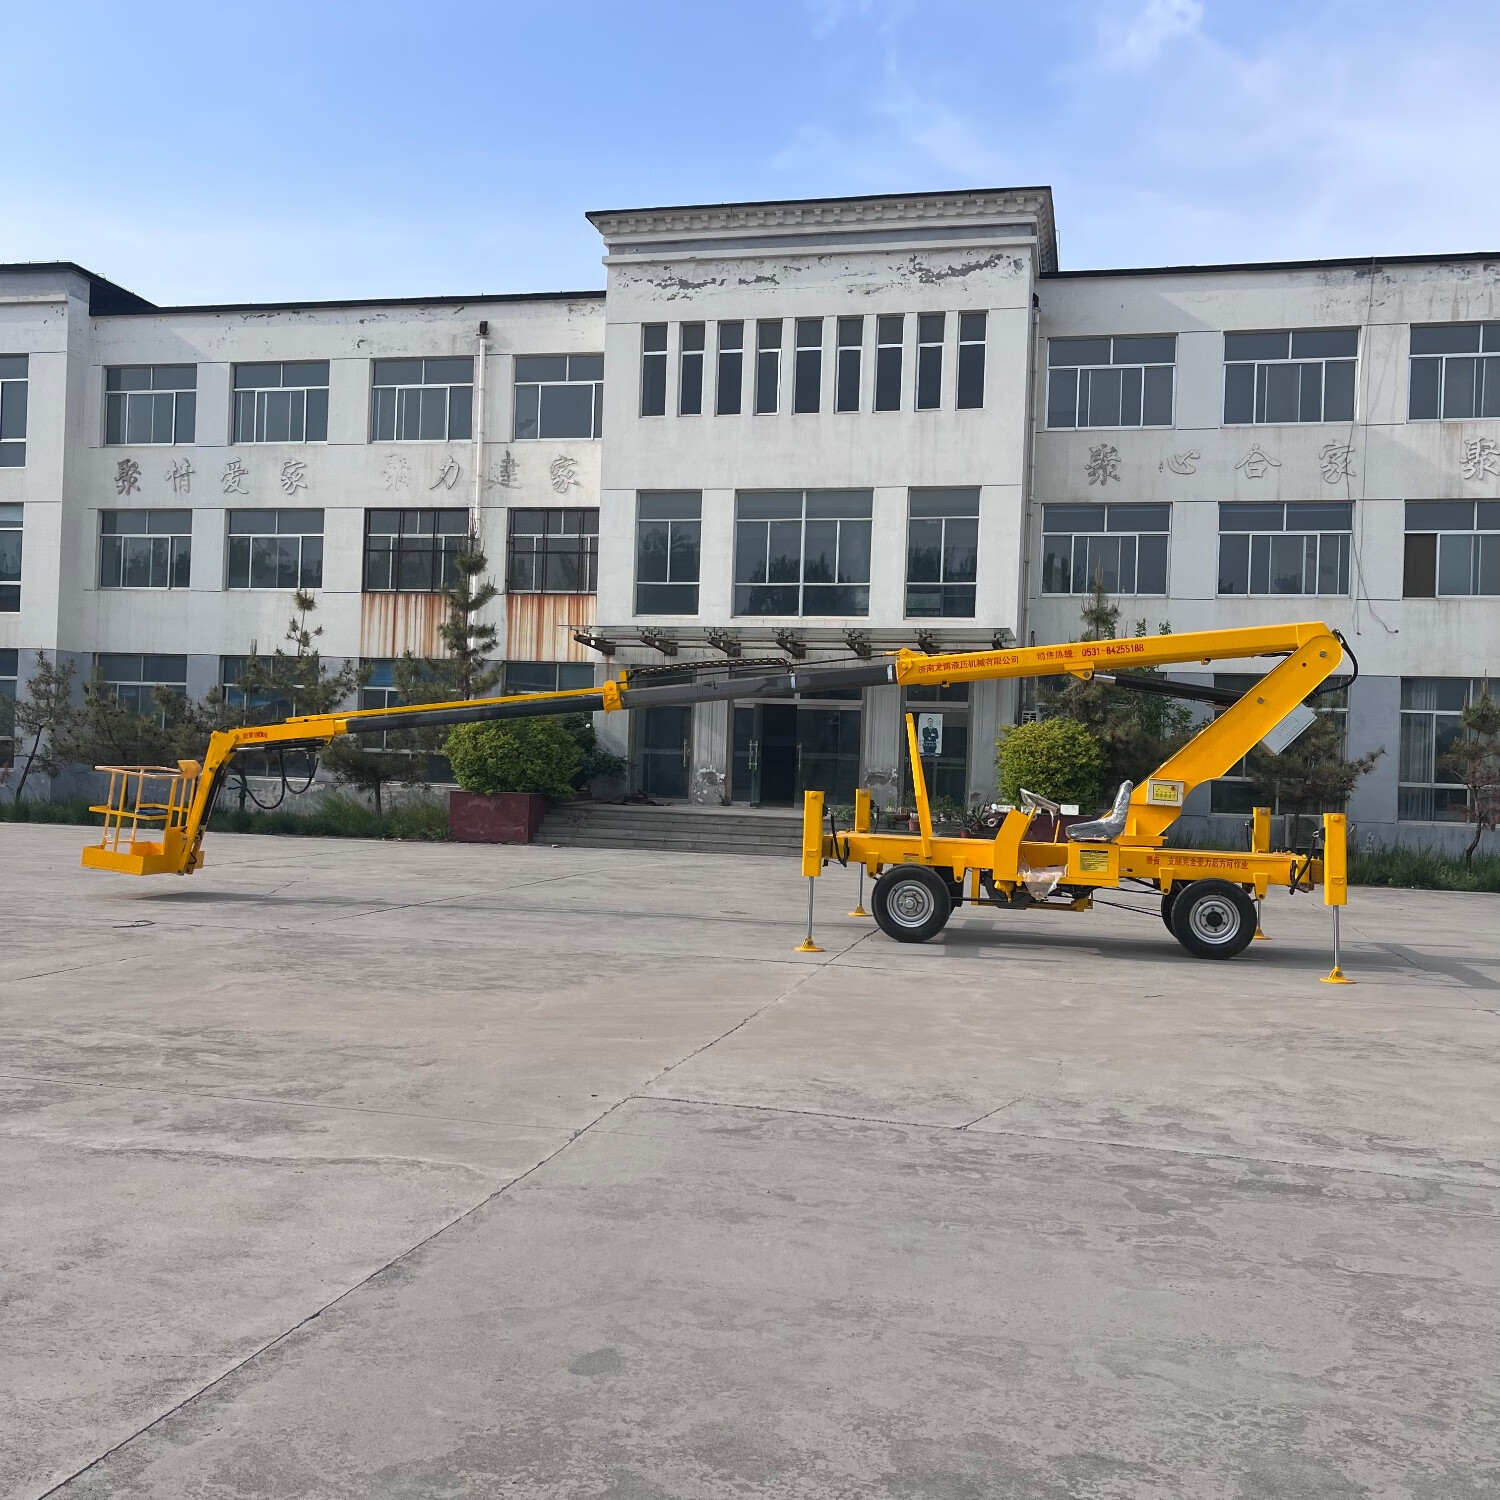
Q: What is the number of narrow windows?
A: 9